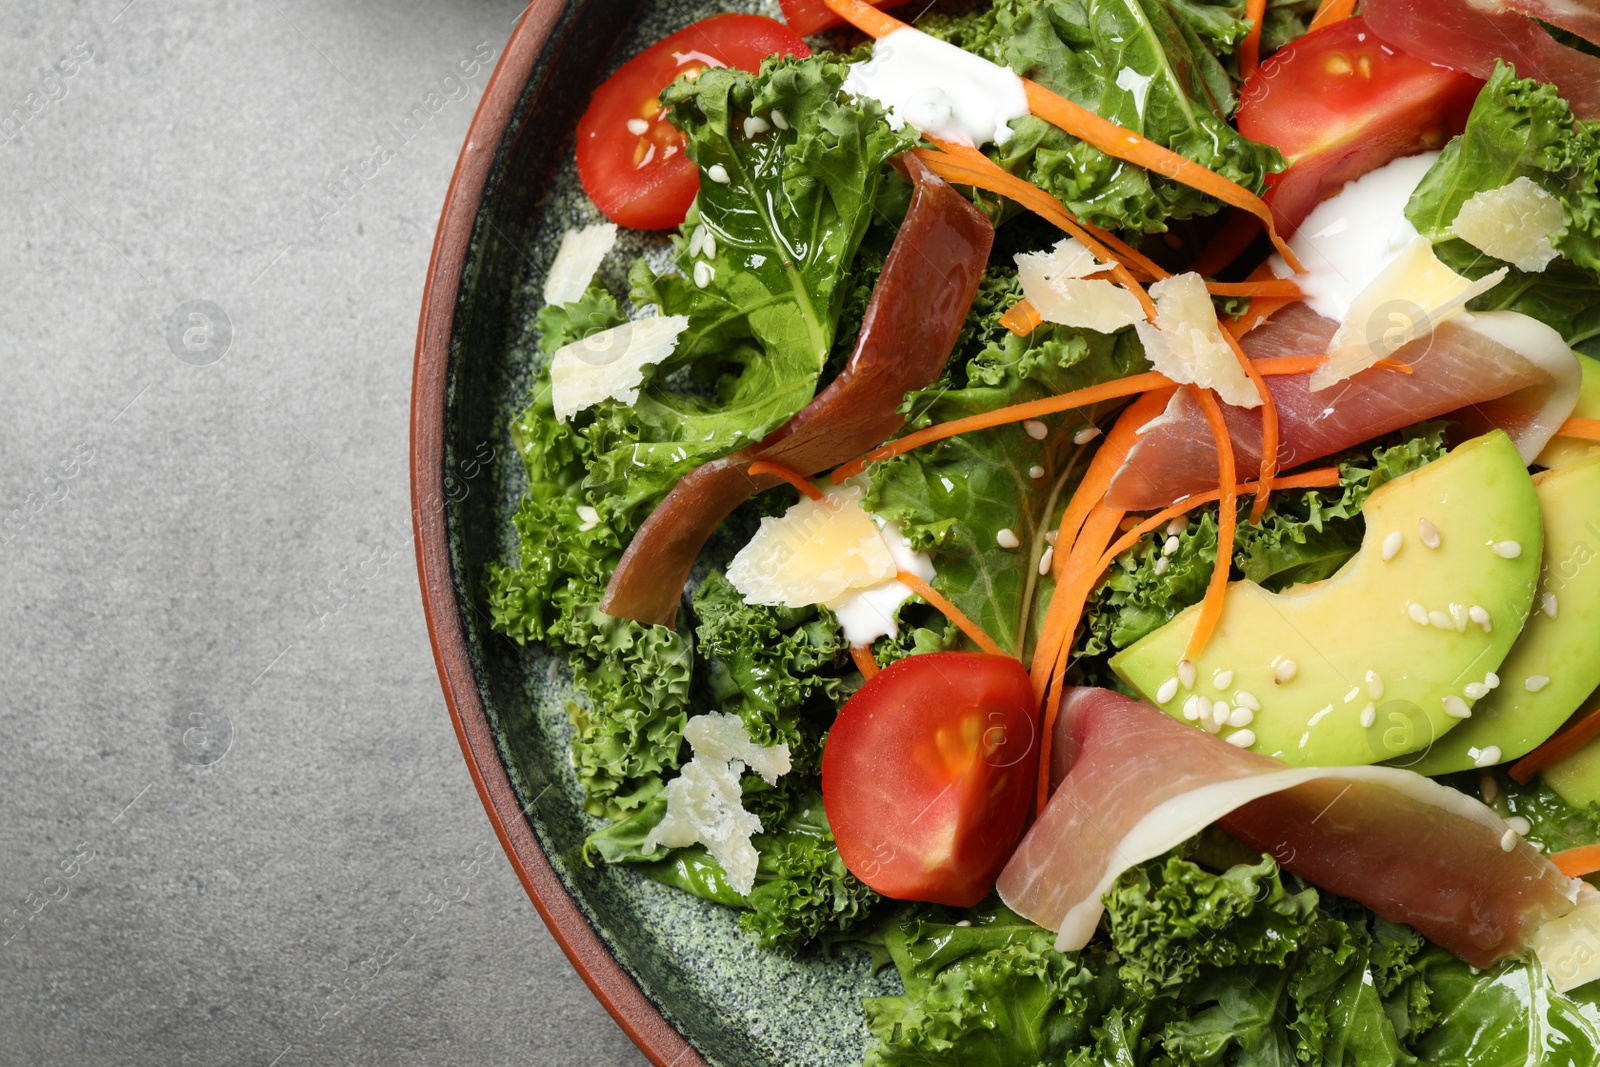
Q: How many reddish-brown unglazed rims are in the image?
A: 1